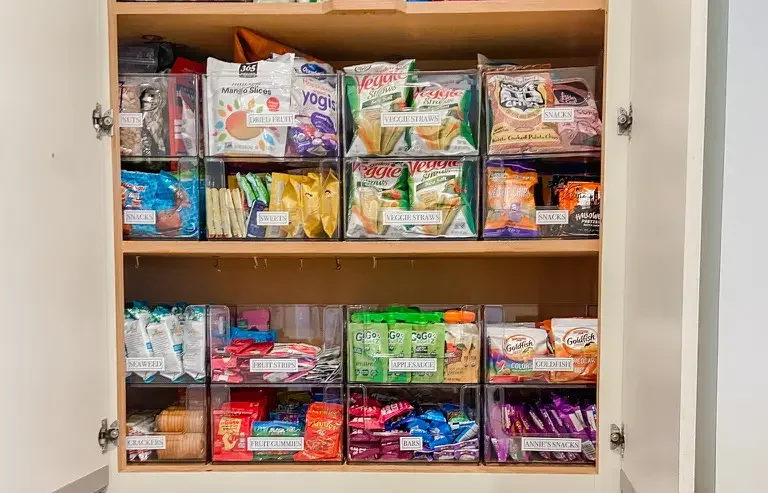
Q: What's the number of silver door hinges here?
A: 4